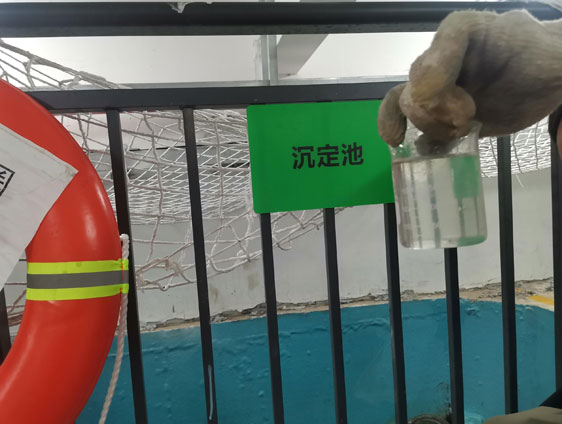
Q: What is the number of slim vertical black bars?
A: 9